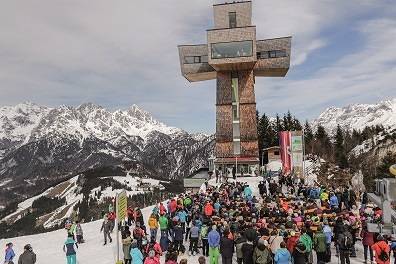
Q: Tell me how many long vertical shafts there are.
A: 1